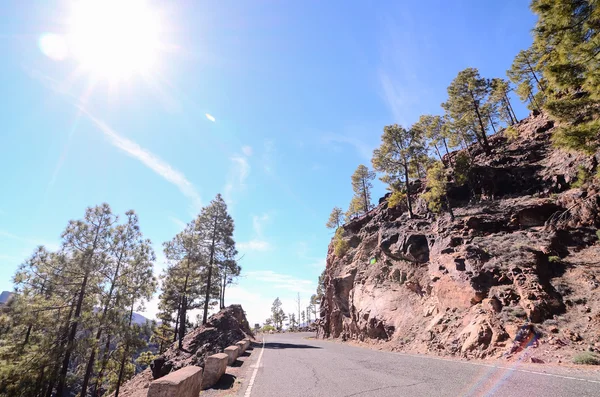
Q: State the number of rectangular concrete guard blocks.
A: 5